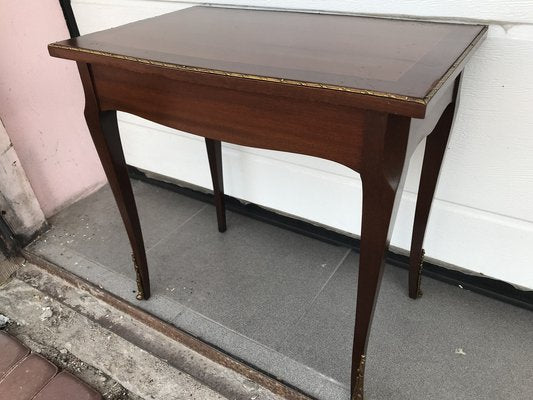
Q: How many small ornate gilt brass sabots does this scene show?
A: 3